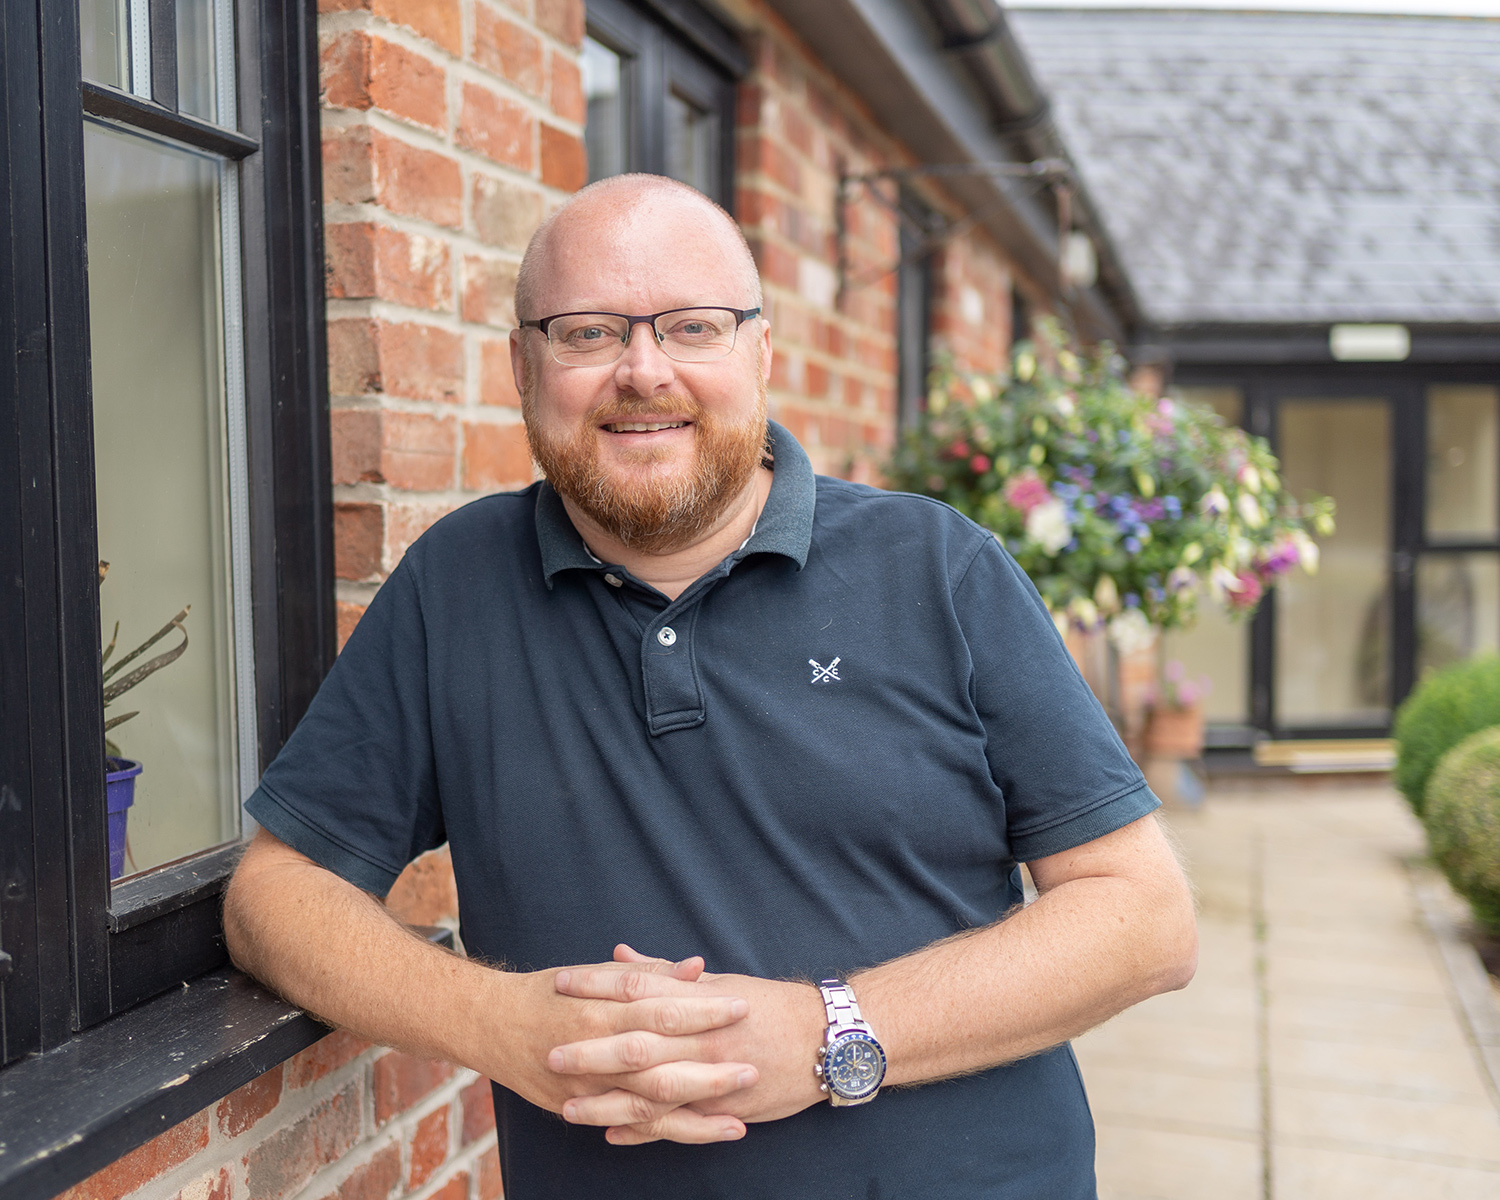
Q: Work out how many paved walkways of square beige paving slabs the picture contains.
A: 1